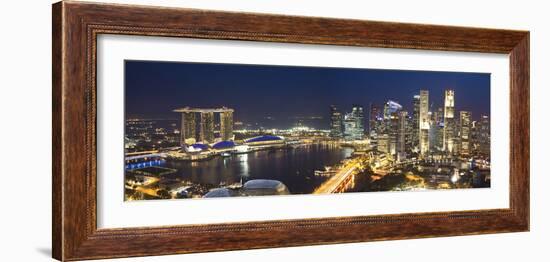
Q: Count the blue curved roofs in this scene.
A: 3